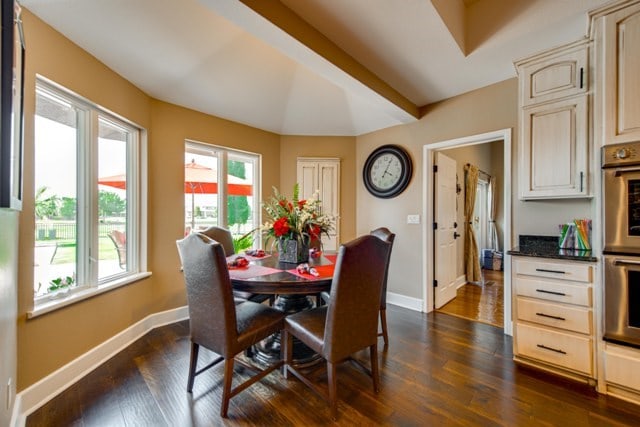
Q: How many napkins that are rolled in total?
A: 4